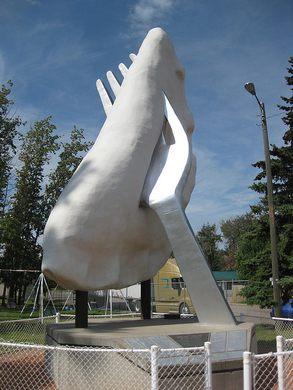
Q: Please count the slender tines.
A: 4